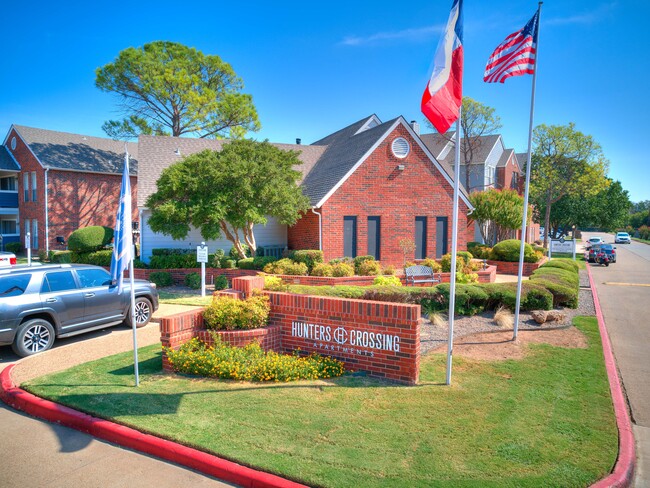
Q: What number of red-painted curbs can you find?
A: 2